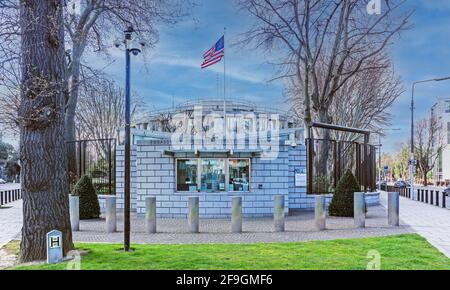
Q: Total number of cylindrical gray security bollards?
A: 9